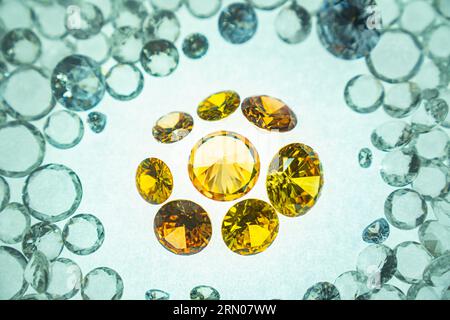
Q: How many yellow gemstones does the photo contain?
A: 8